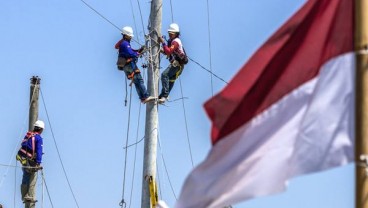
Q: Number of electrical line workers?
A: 3